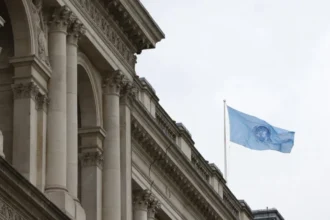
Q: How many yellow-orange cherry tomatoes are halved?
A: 0